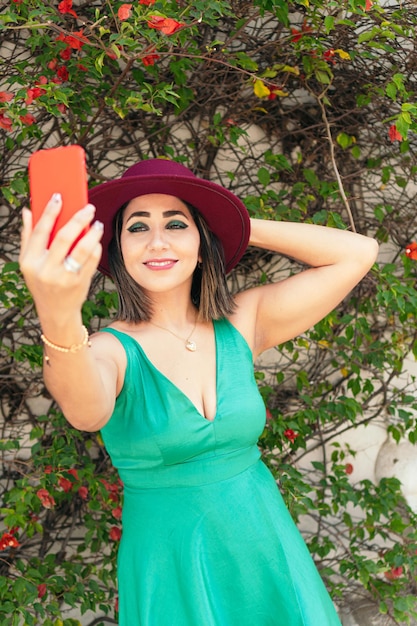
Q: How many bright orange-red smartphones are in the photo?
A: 1